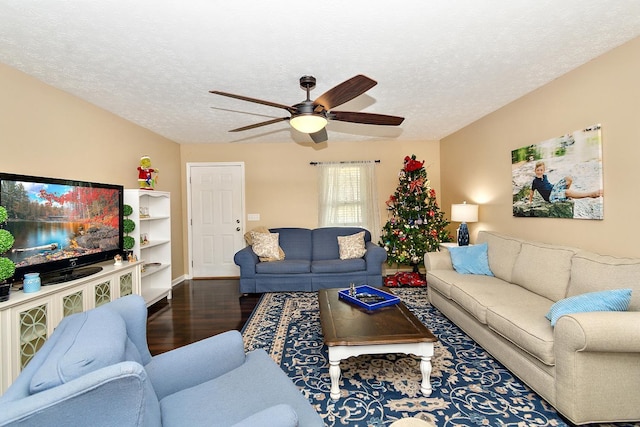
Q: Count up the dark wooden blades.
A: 5